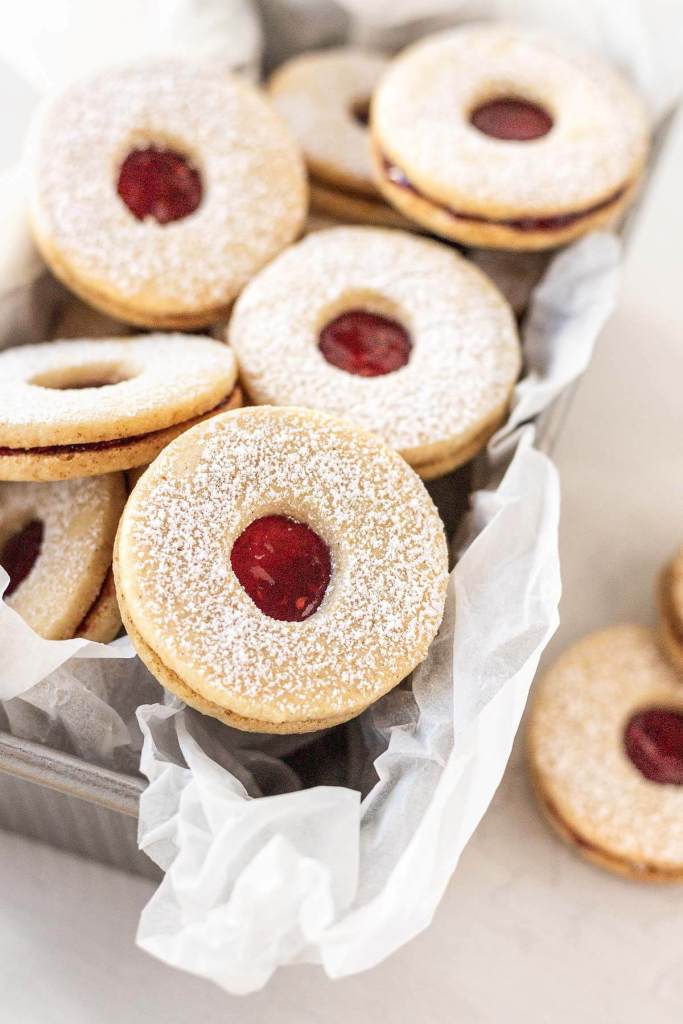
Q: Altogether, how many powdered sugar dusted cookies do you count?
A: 9